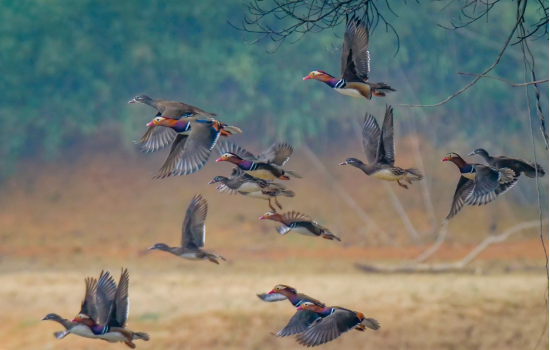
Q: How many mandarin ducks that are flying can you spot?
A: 14